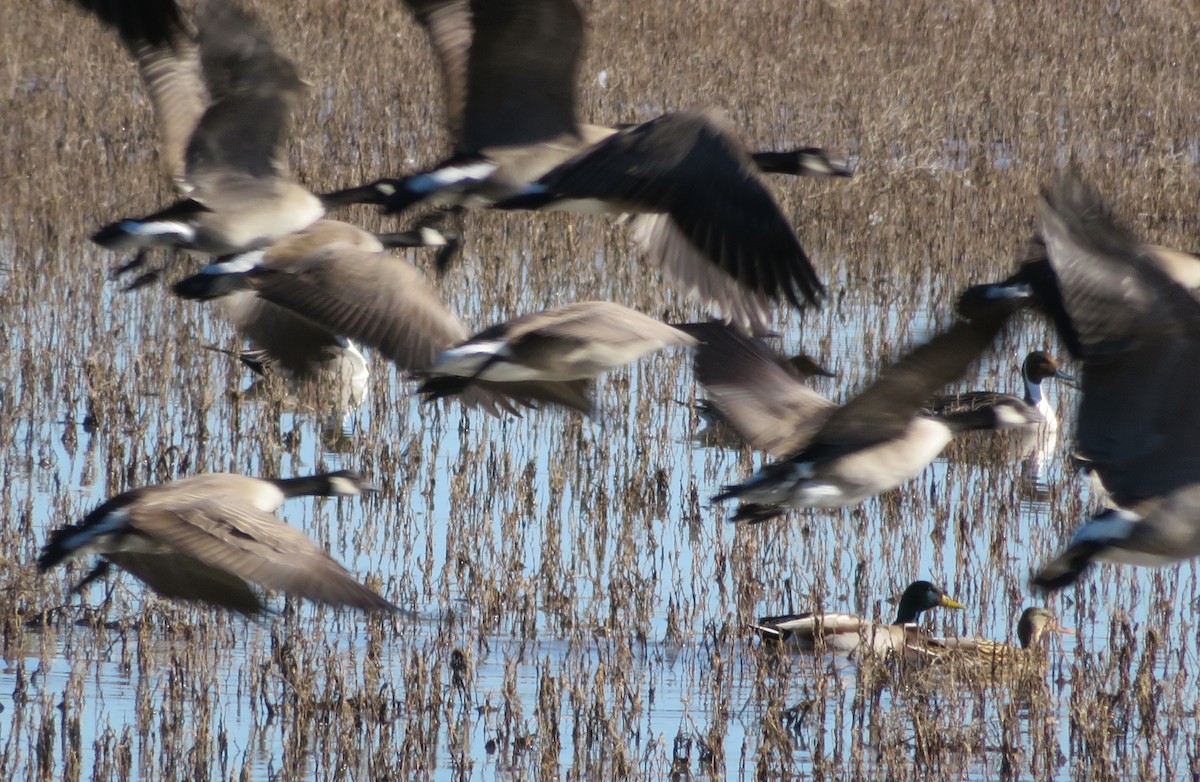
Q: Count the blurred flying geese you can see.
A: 9